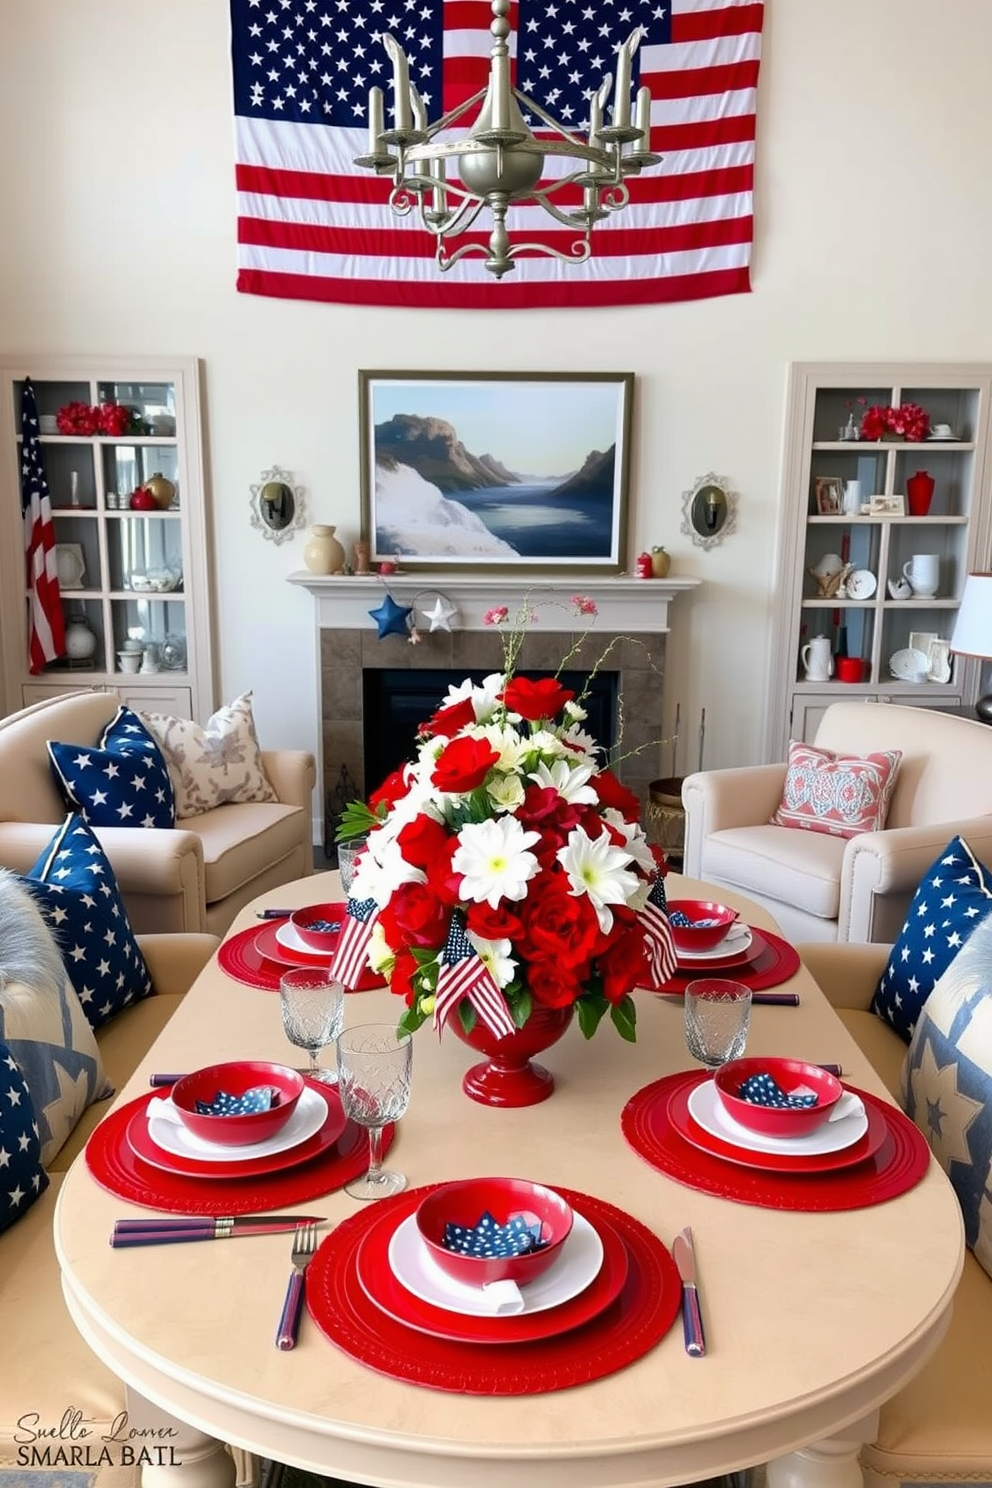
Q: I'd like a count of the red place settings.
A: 5